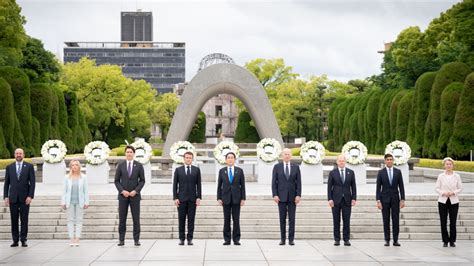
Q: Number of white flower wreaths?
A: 9